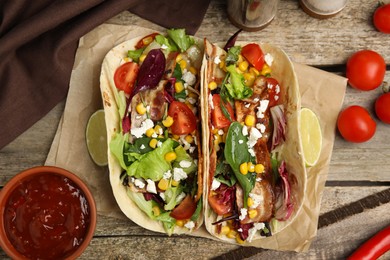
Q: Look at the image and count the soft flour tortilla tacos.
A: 2